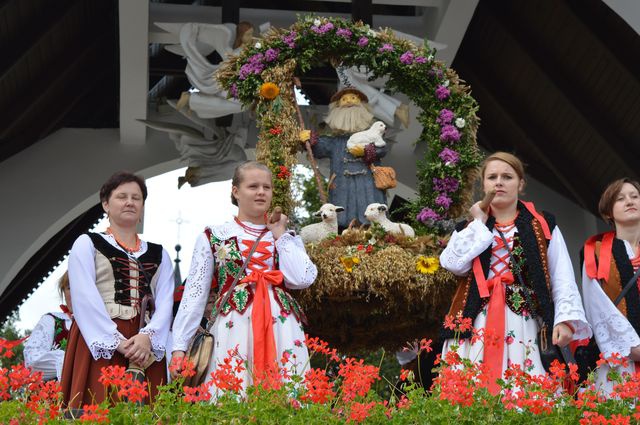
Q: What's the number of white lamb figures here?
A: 3